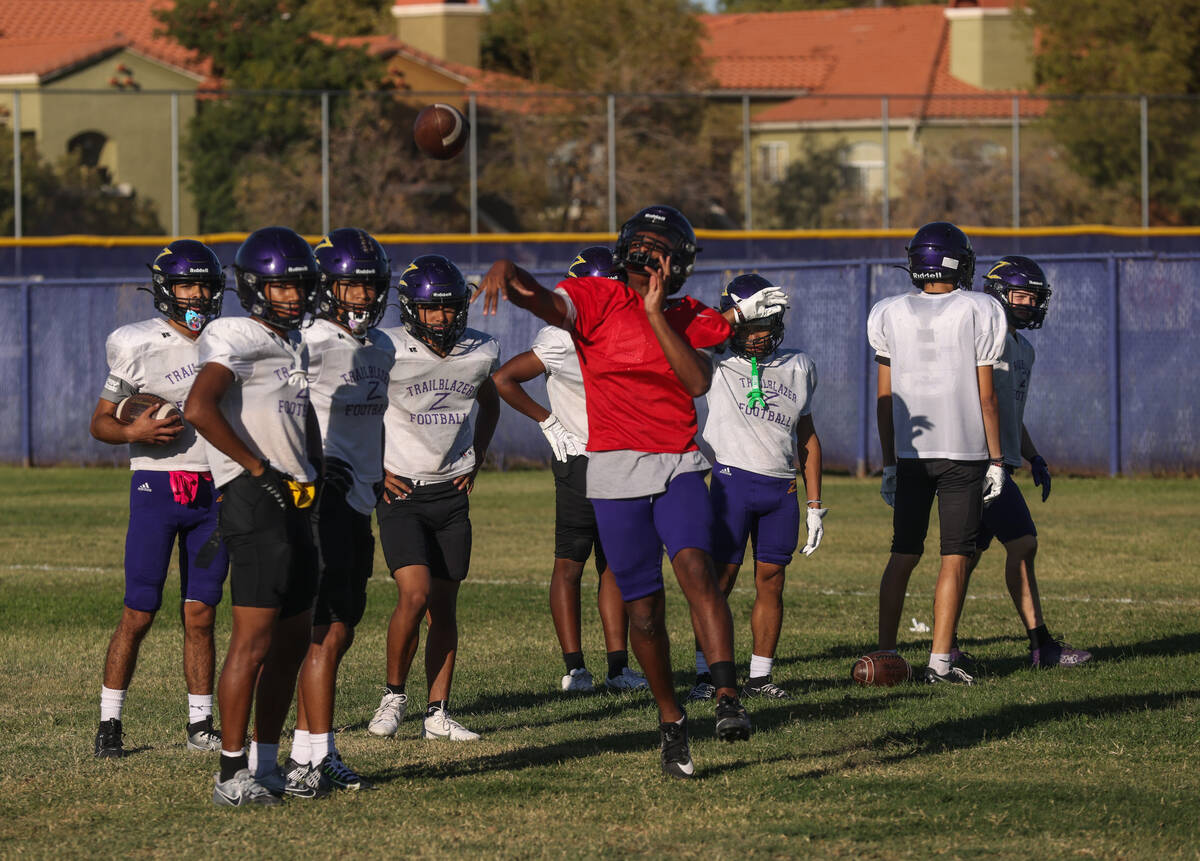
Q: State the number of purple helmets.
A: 9